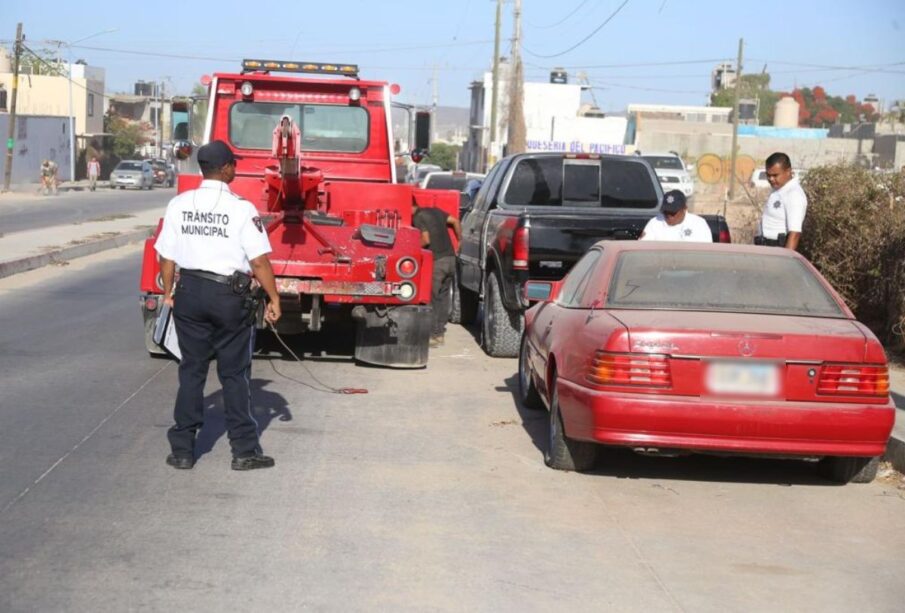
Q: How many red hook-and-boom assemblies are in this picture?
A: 1